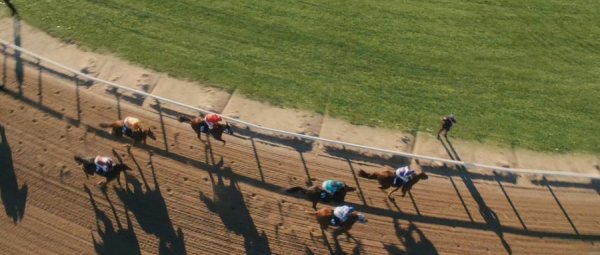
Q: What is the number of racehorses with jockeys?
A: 6